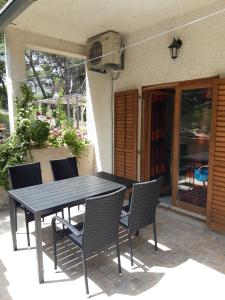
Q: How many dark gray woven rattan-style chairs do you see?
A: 4